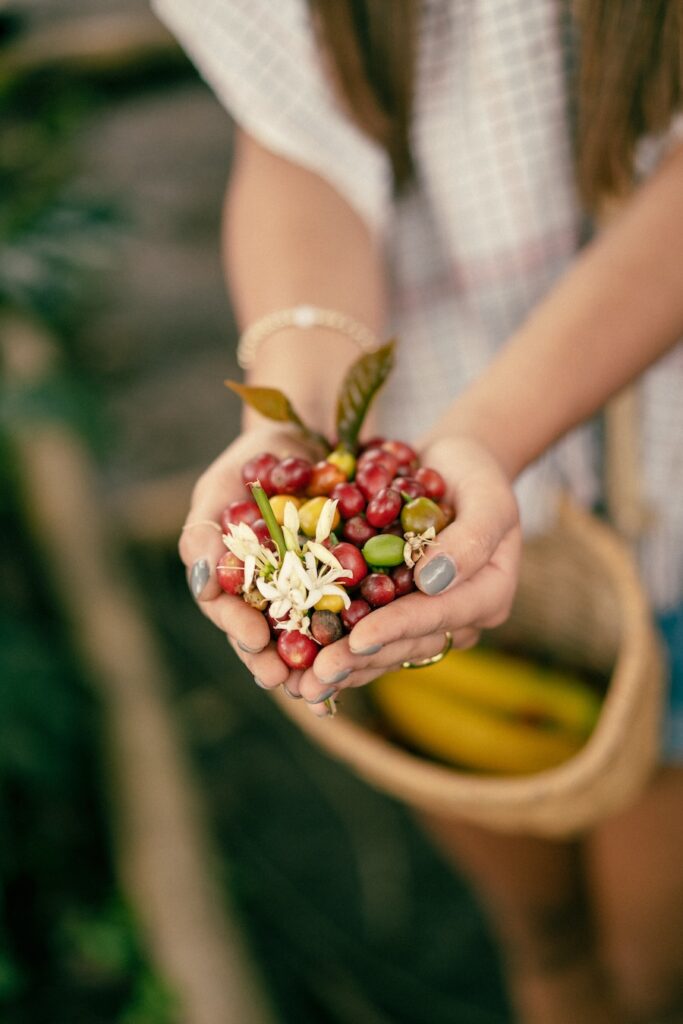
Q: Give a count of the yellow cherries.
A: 4